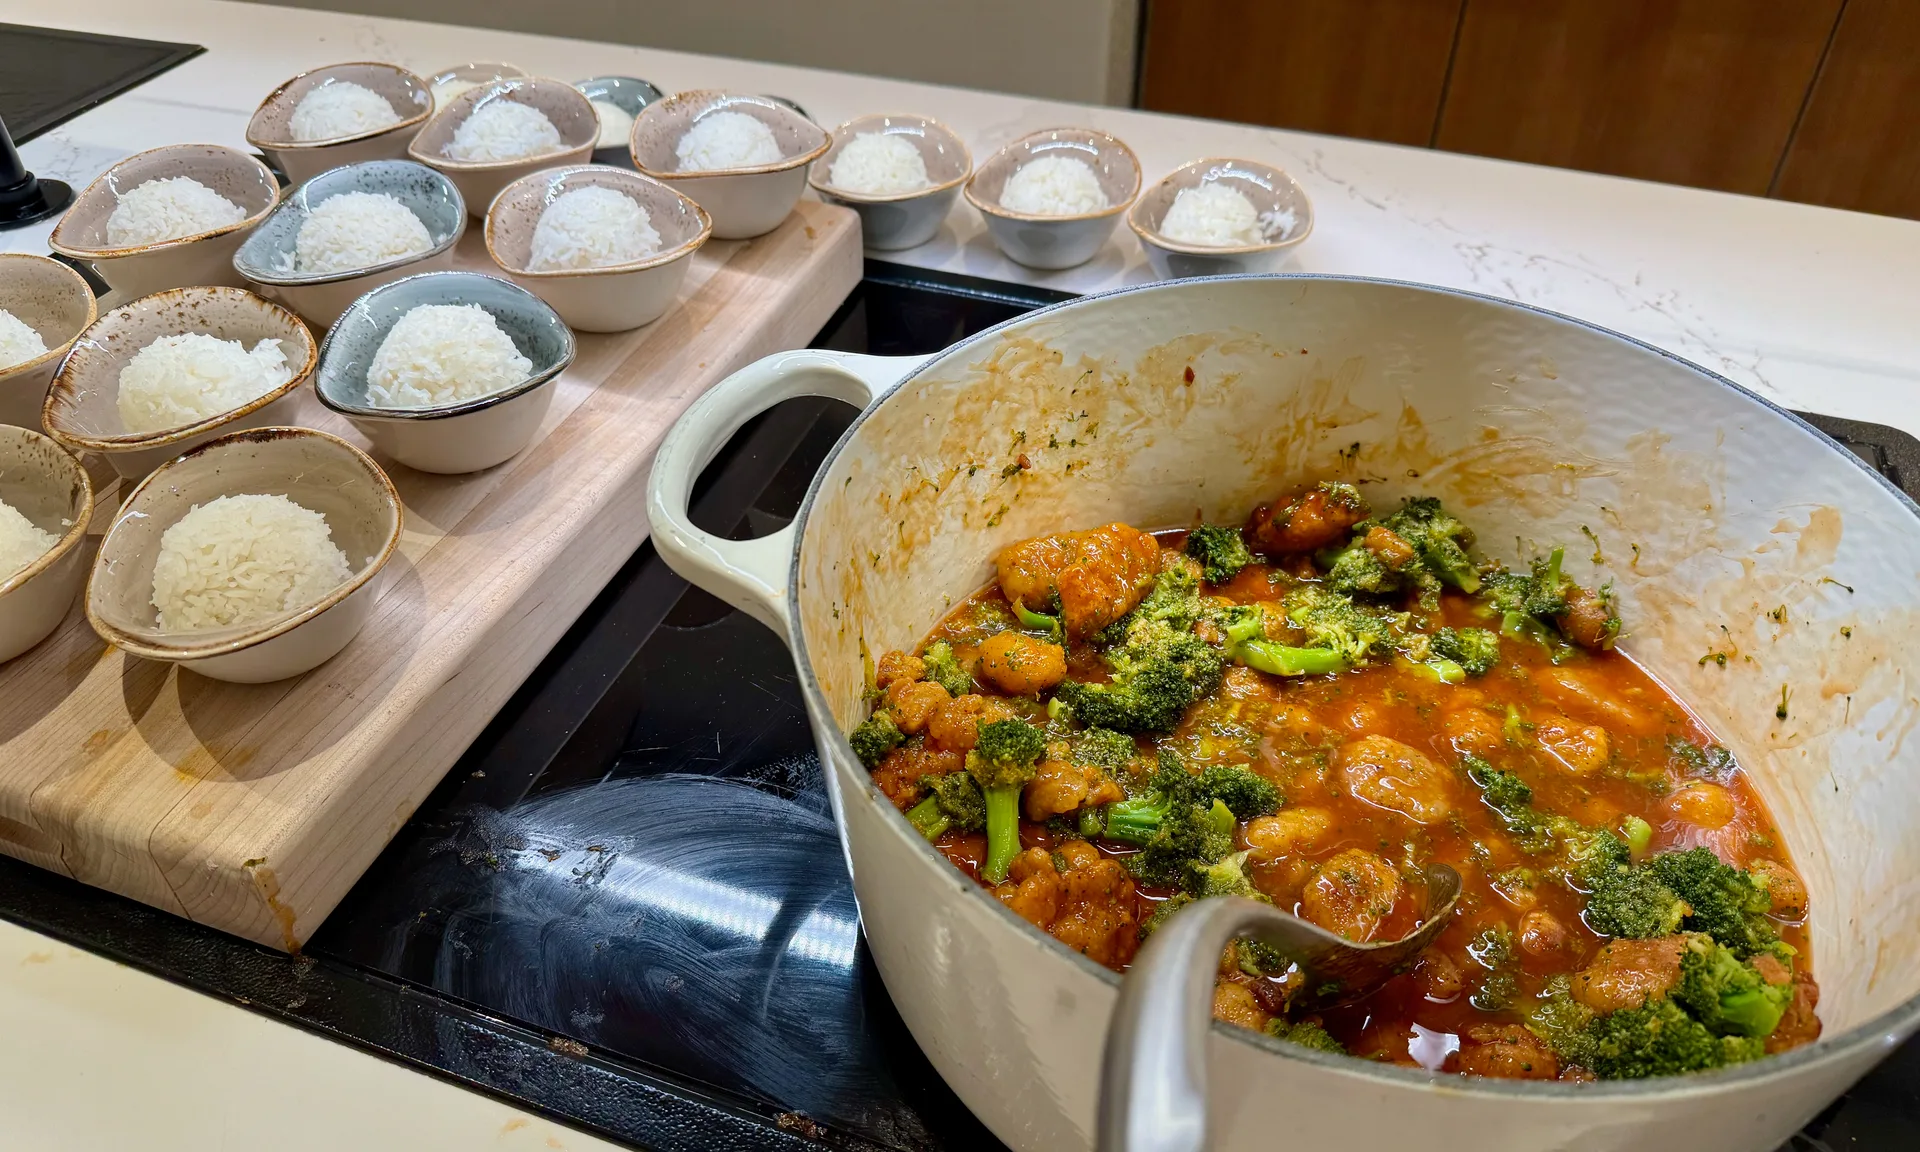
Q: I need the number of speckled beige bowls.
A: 13